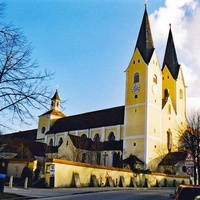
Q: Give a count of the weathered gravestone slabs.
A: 0